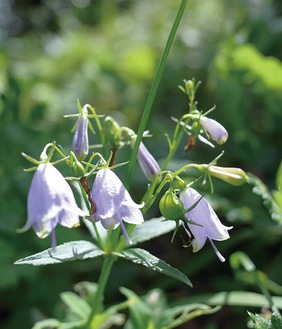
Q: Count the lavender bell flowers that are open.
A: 3